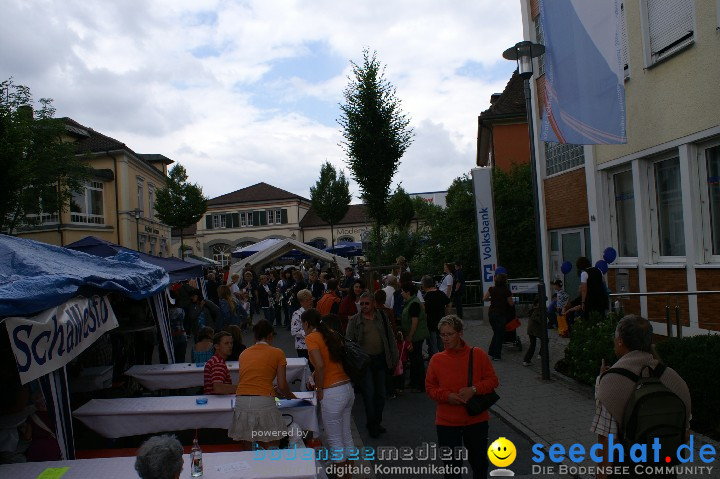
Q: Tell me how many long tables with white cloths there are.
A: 3